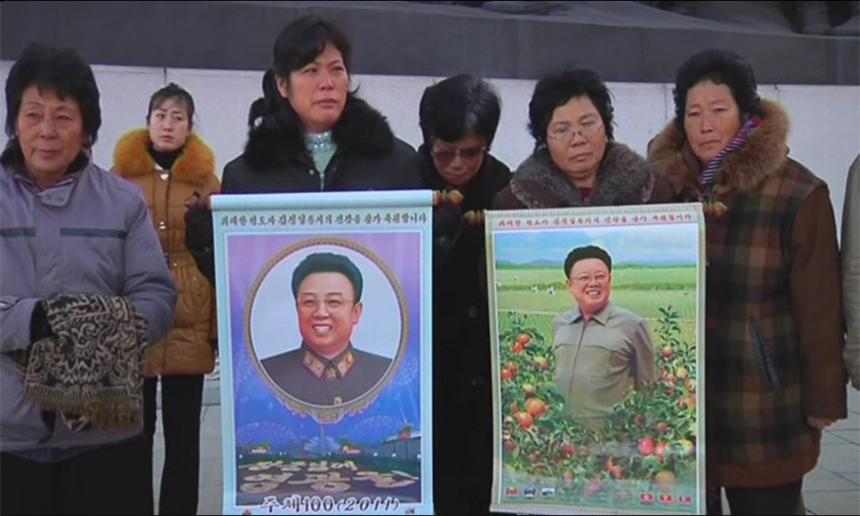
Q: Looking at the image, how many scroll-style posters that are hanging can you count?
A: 2